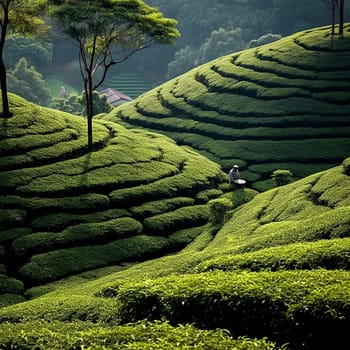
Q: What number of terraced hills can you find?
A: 3